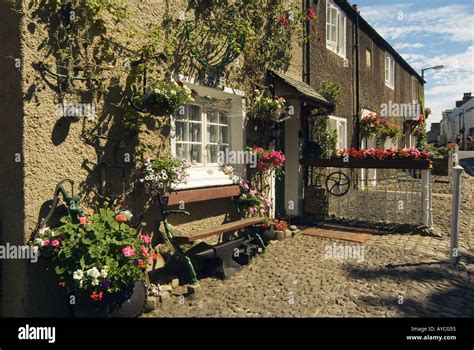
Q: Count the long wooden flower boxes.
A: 1